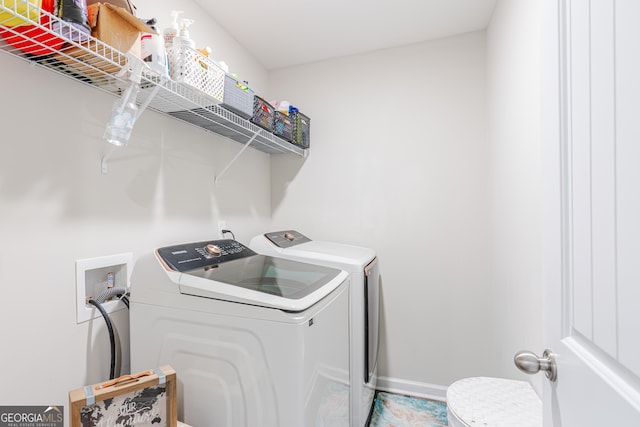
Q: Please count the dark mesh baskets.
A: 3